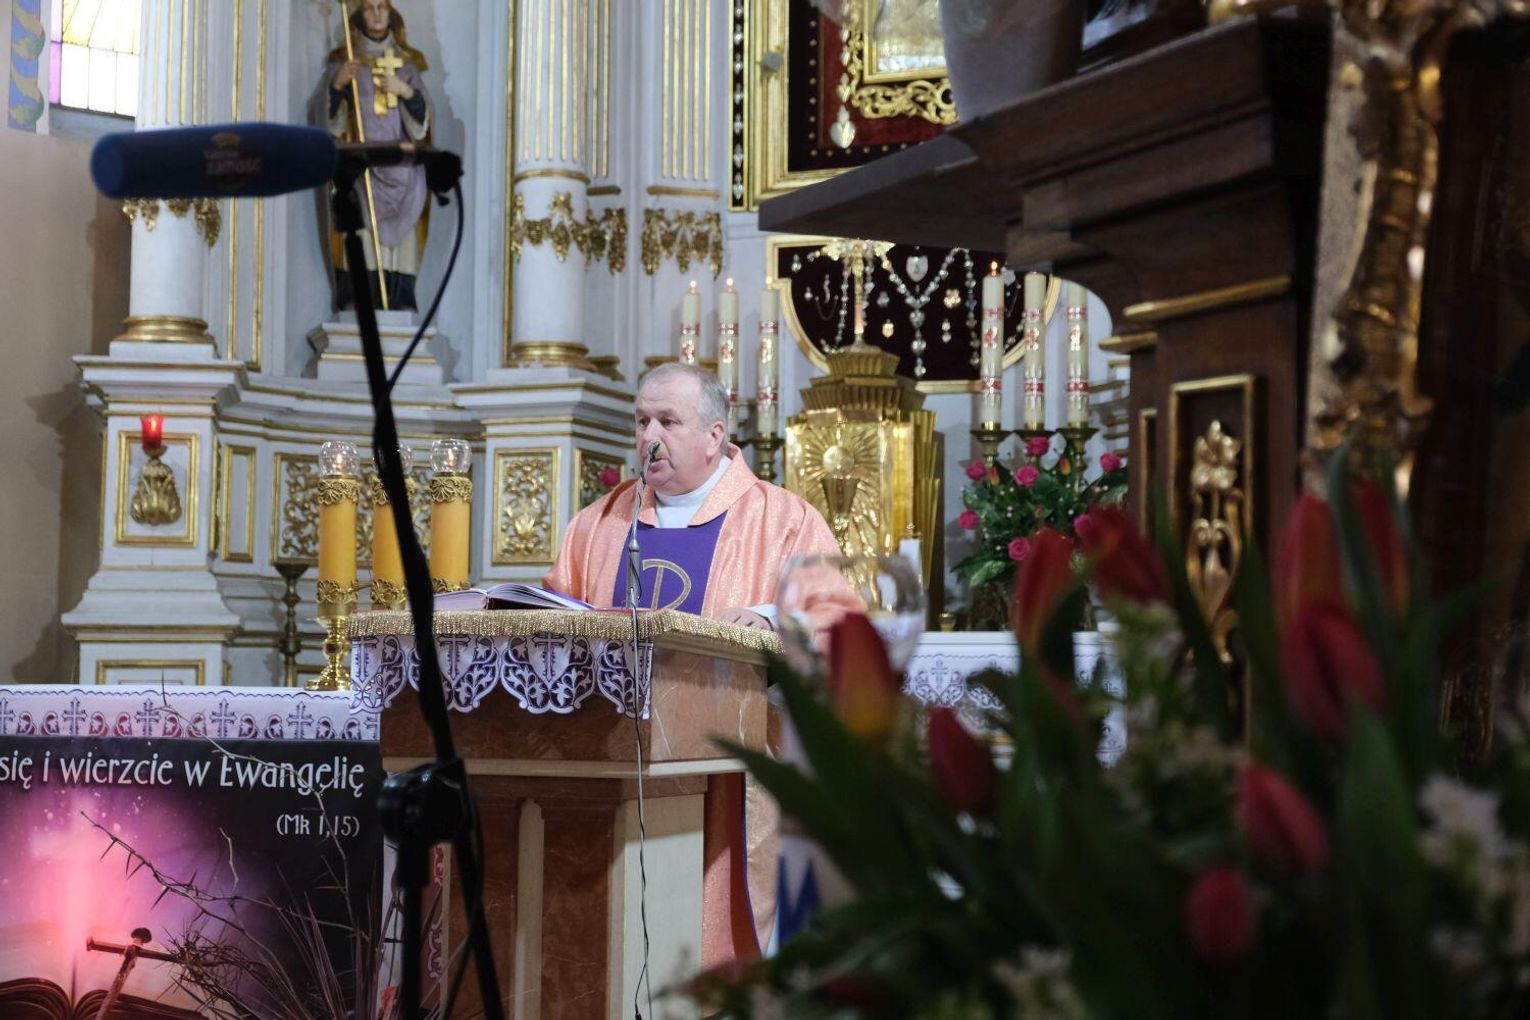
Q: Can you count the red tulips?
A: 9